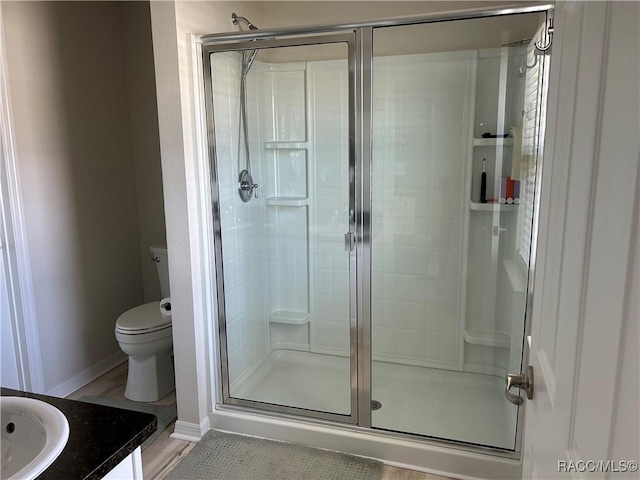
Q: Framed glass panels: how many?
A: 2